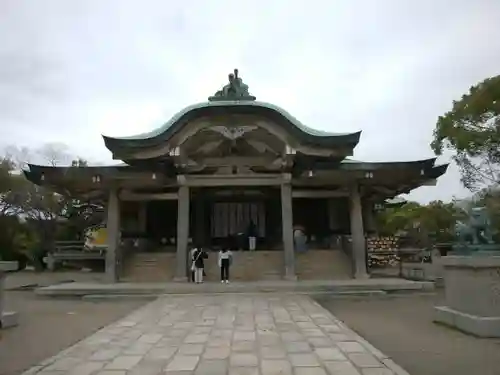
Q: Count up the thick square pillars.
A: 4